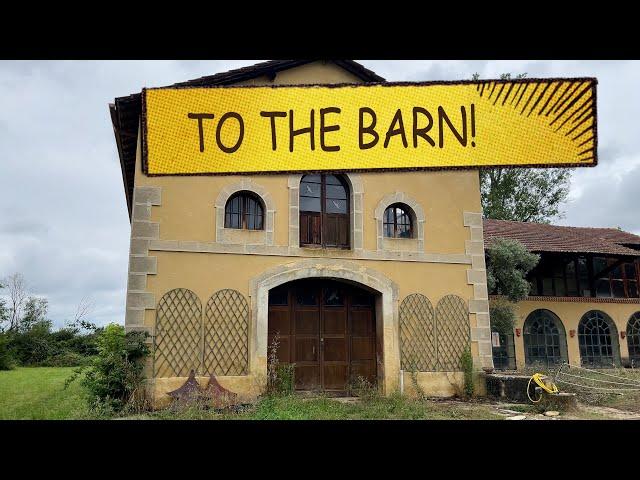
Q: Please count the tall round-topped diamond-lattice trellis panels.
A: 4